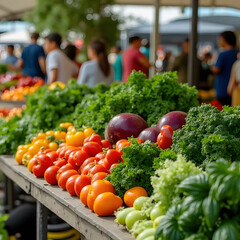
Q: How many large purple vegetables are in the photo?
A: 3